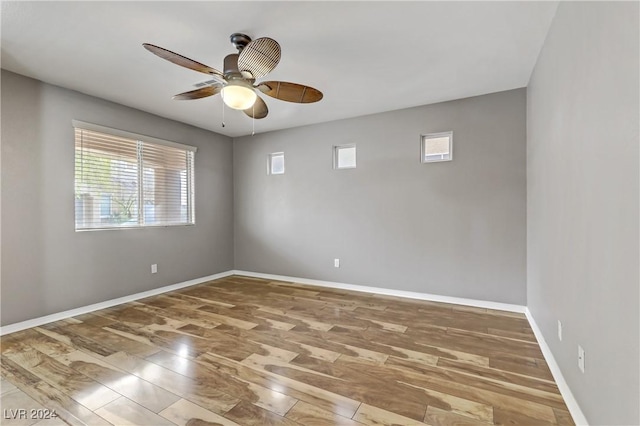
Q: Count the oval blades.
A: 5